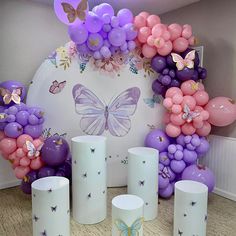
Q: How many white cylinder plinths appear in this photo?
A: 5